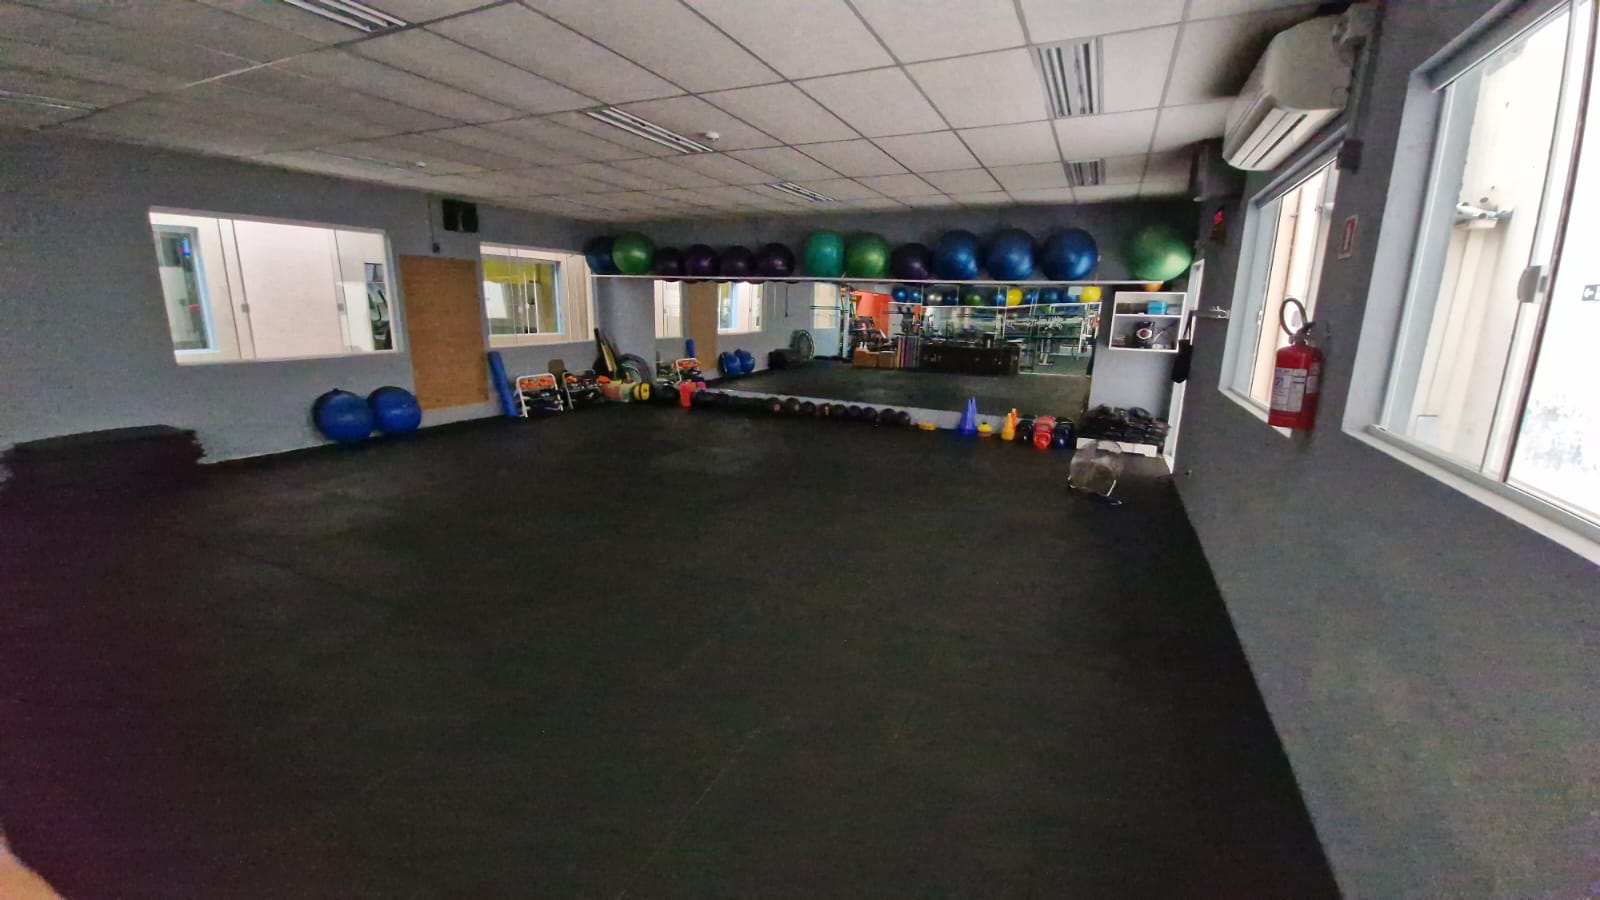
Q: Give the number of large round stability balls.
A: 15